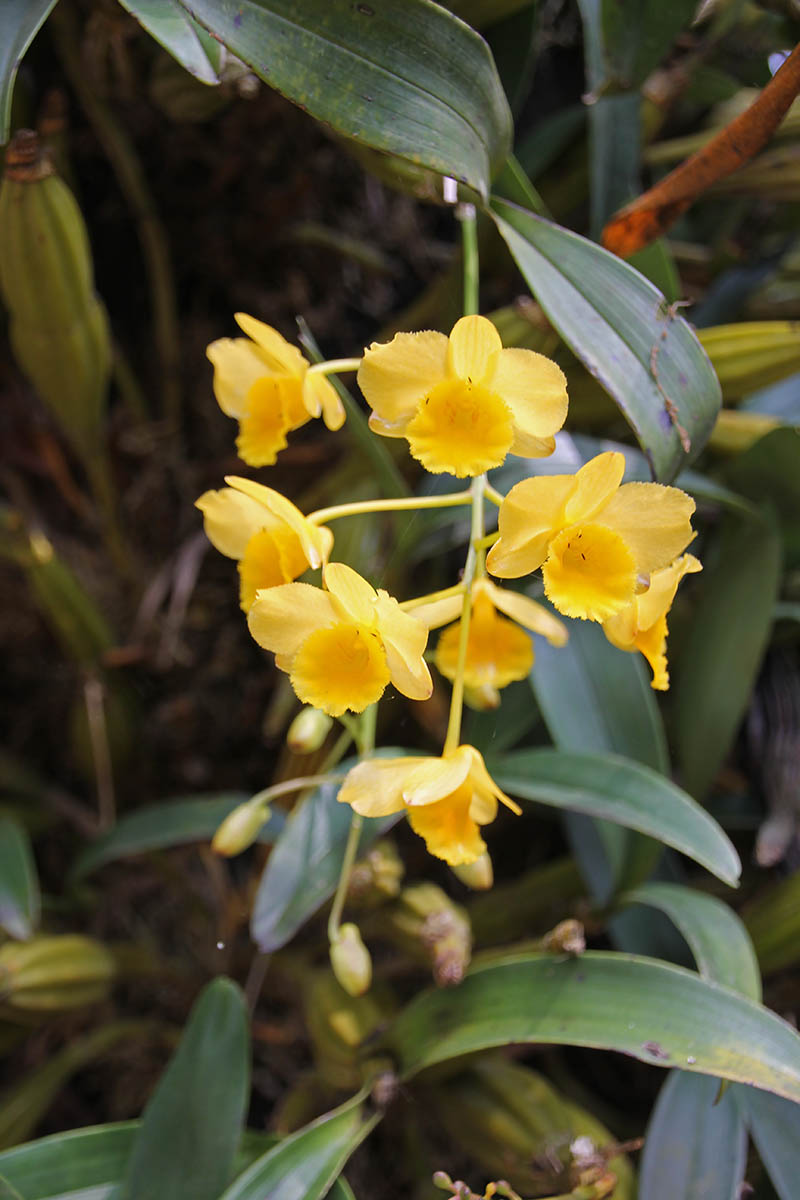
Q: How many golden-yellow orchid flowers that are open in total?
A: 8